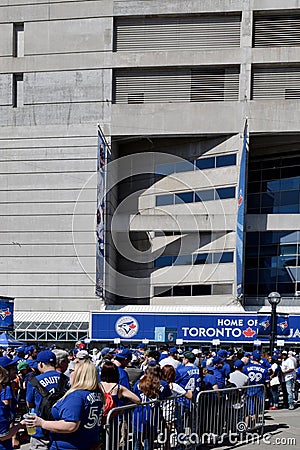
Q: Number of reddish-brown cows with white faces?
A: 0